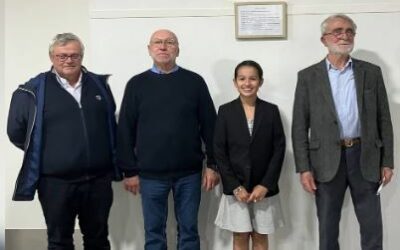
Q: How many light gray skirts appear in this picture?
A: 1